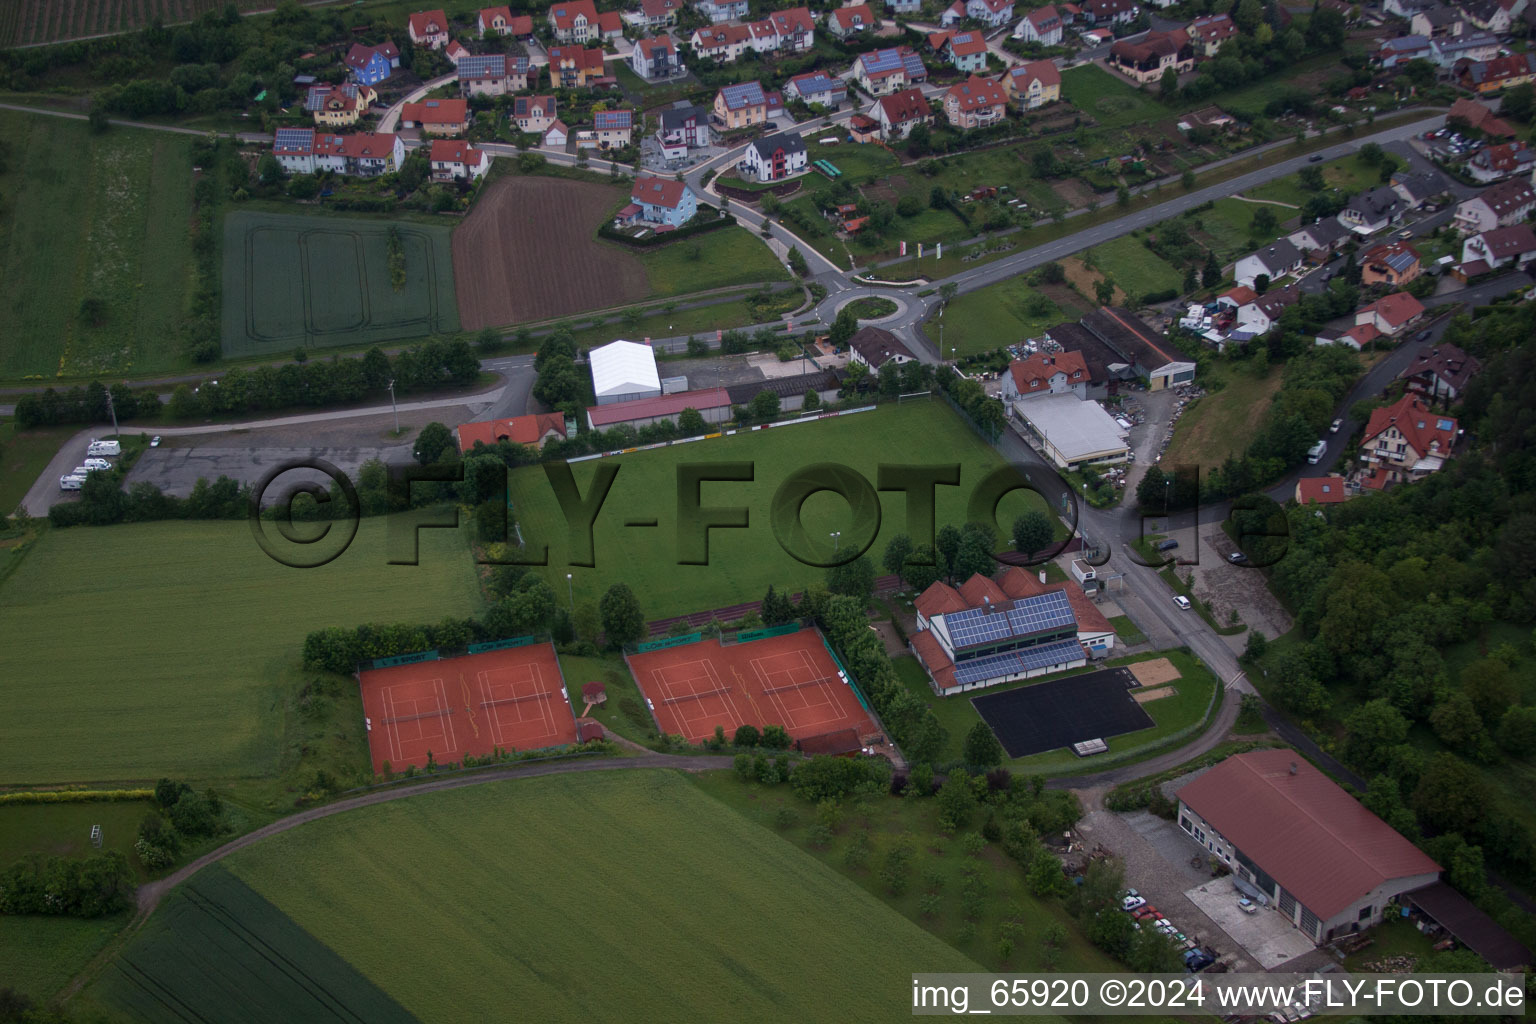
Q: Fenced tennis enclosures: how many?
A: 2